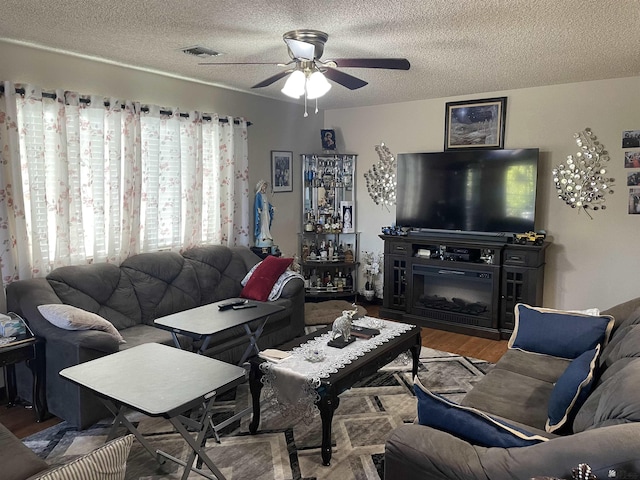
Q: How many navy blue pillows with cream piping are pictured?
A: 3